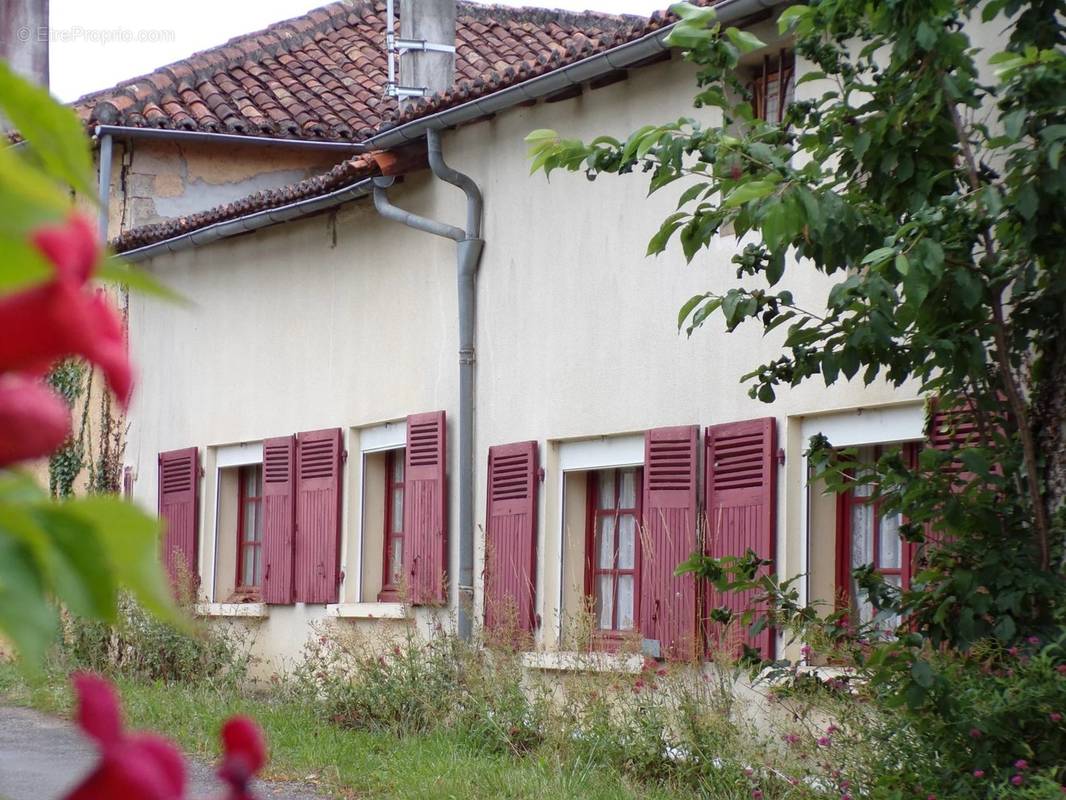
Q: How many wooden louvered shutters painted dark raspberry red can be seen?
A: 8